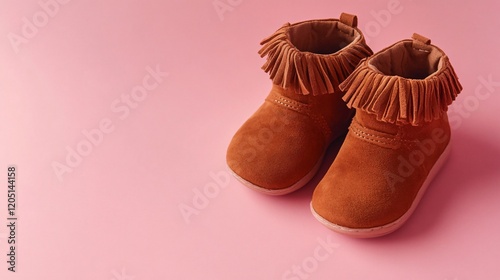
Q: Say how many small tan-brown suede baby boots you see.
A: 2